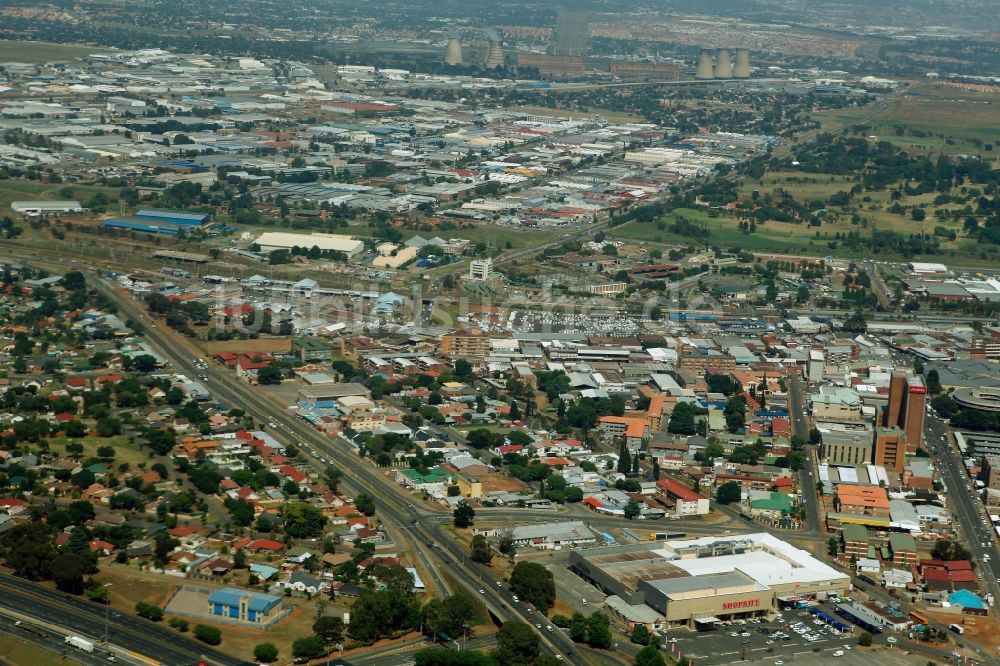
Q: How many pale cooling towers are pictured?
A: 5